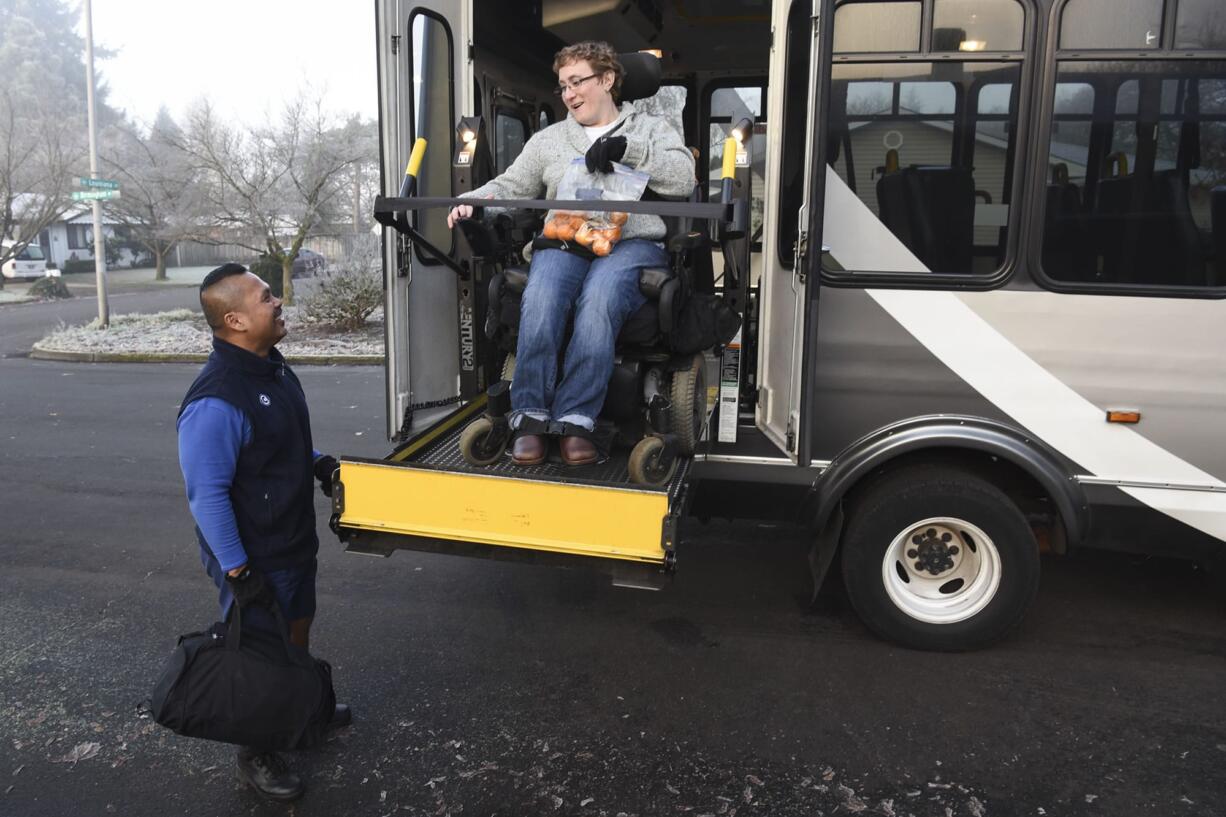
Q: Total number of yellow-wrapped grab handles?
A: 2